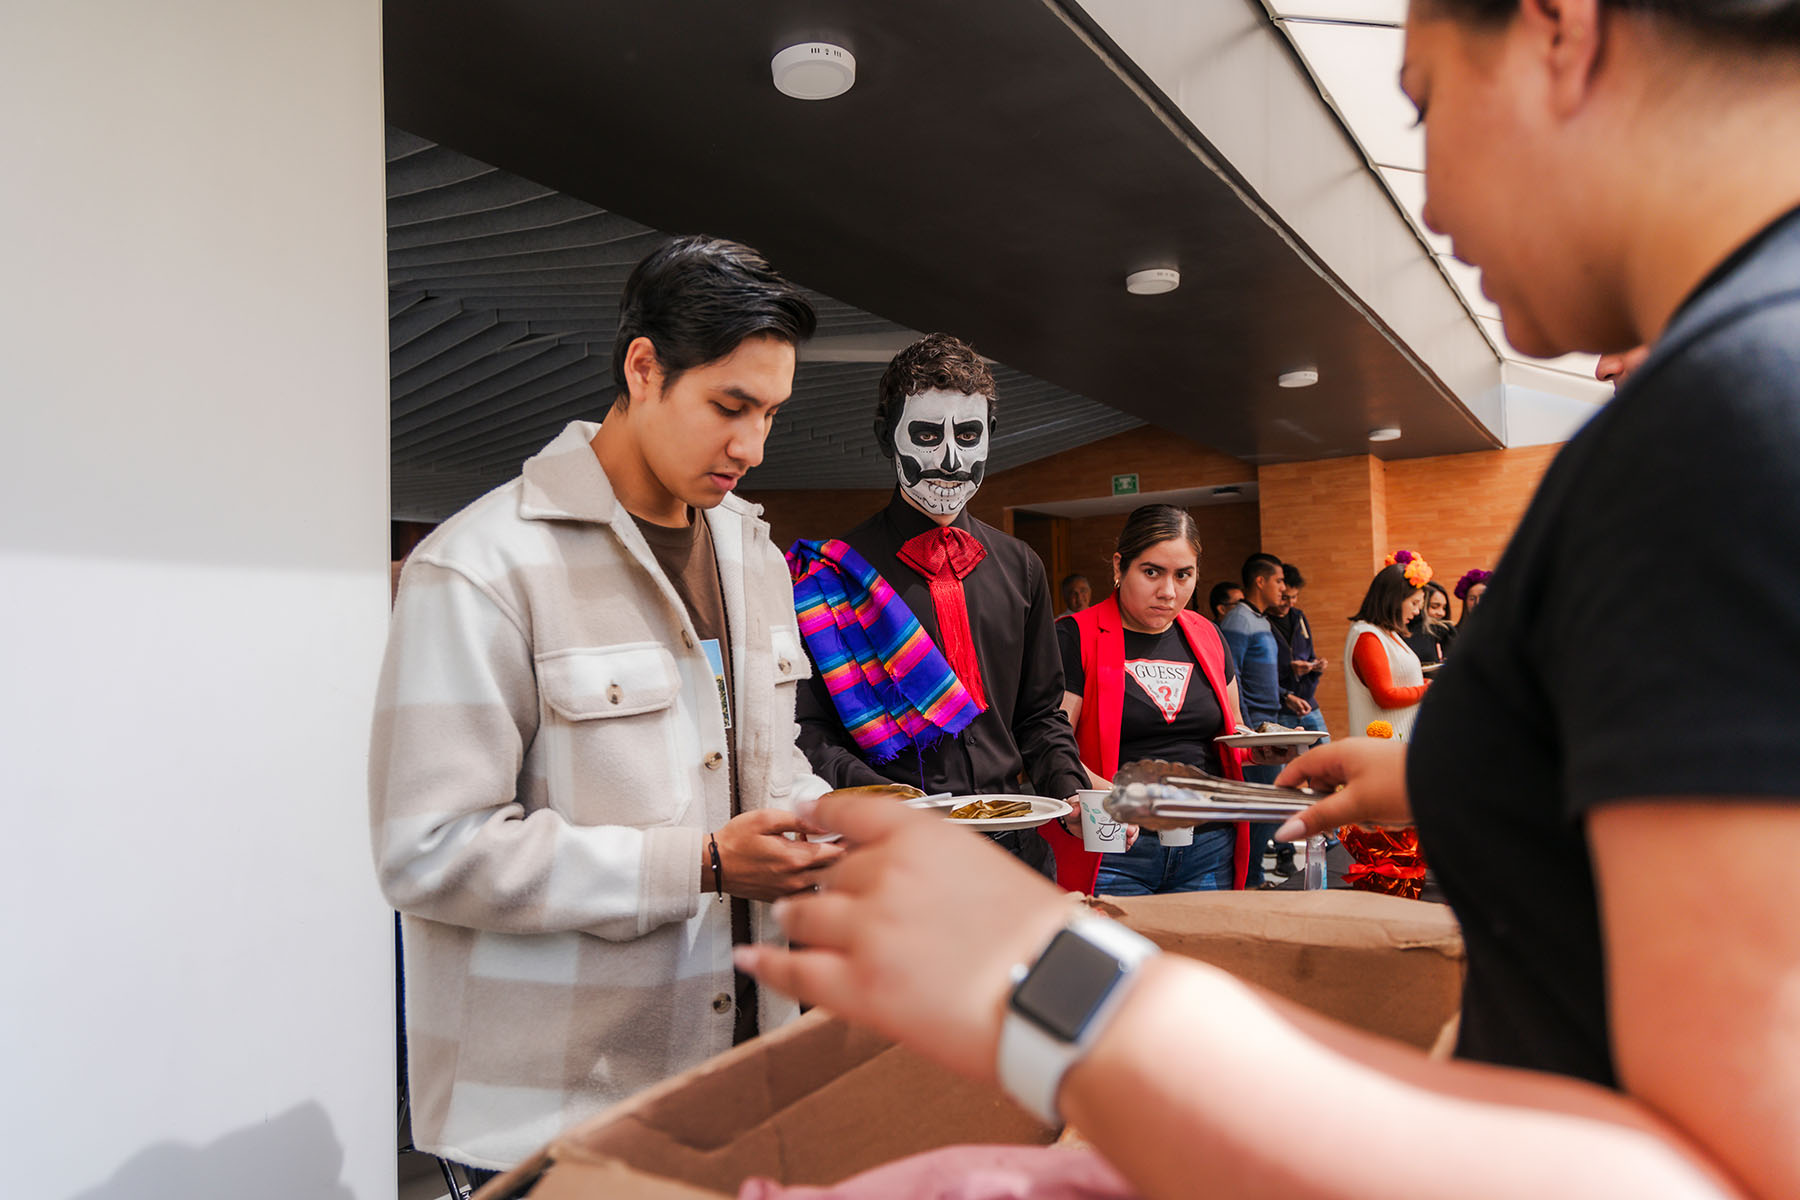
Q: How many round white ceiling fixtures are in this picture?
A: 4